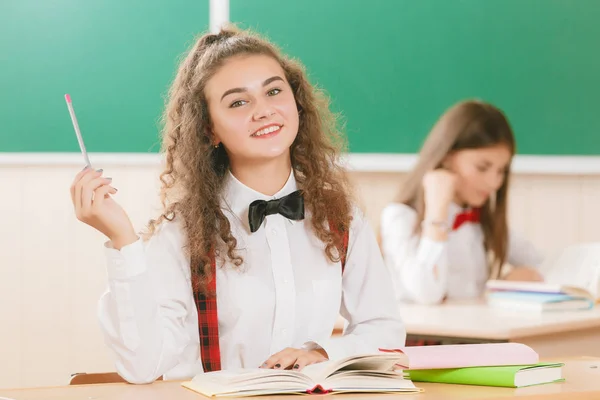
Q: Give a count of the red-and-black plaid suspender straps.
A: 2